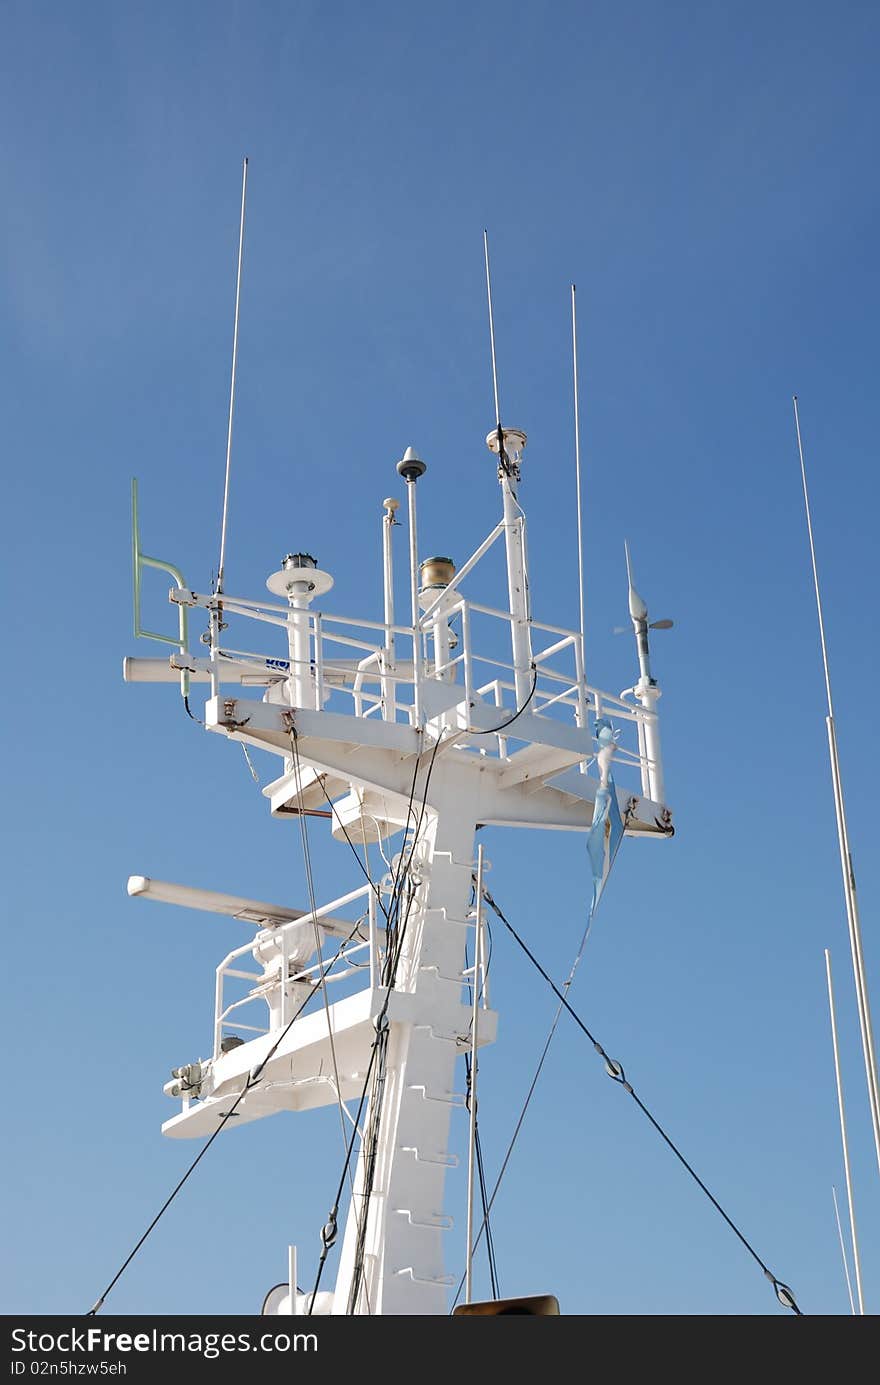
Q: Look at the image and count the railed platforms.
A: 2